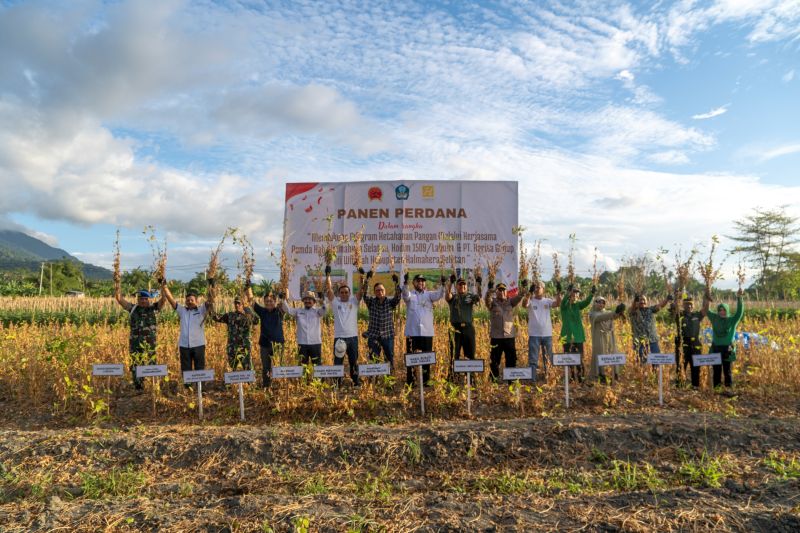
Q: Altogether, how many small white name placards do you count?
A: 14